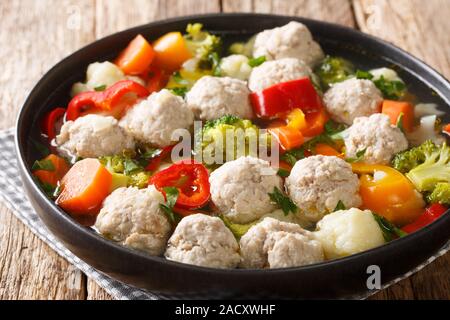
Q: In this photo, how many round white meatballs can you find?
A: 12